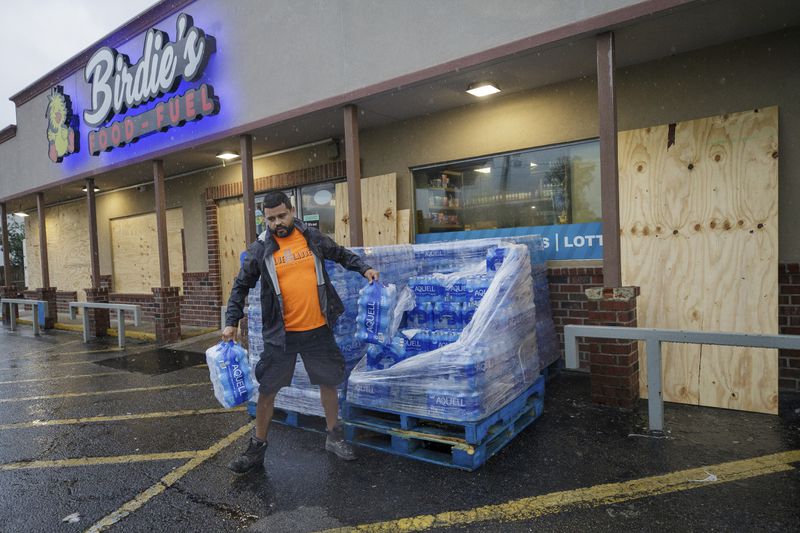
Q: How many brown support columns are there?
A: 7